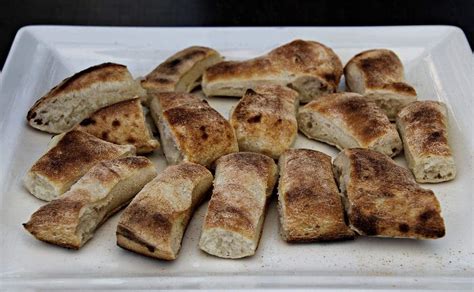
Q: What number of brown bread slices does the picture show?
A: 15